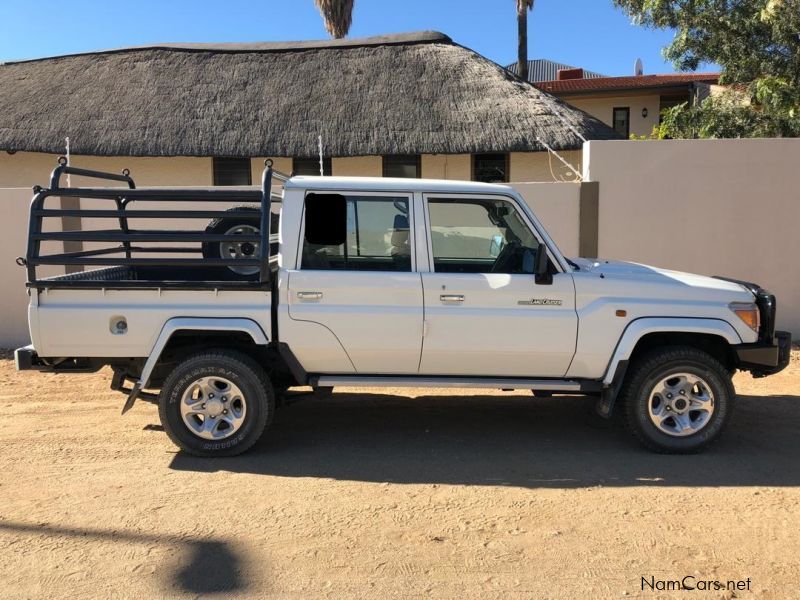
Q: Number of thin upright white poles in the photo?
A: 2